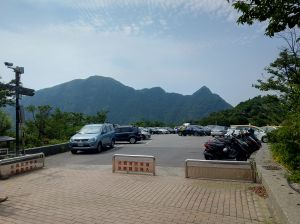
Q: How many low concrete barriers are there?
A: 3